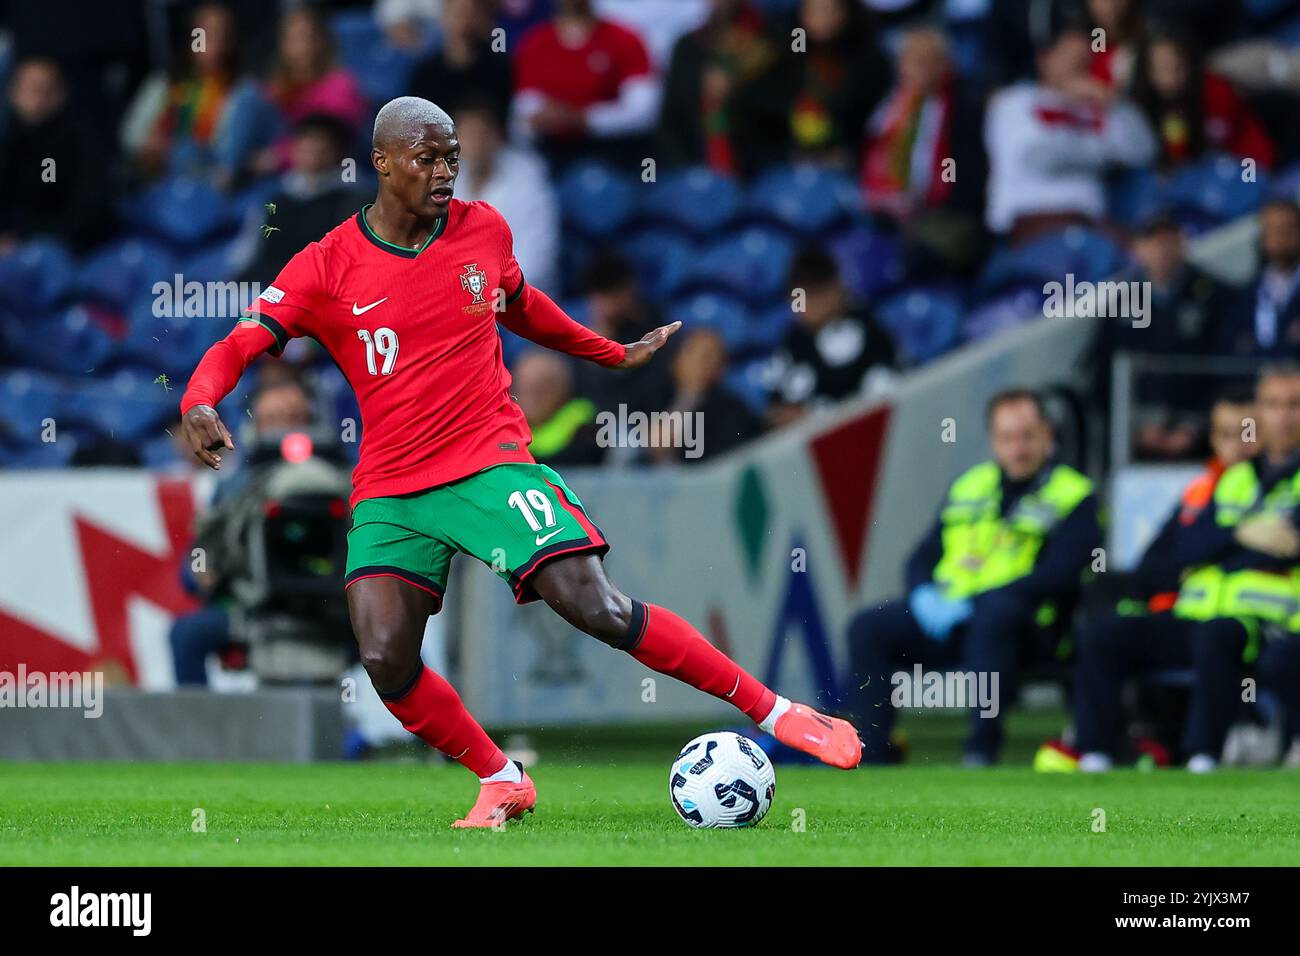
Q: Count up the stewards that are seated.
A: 3